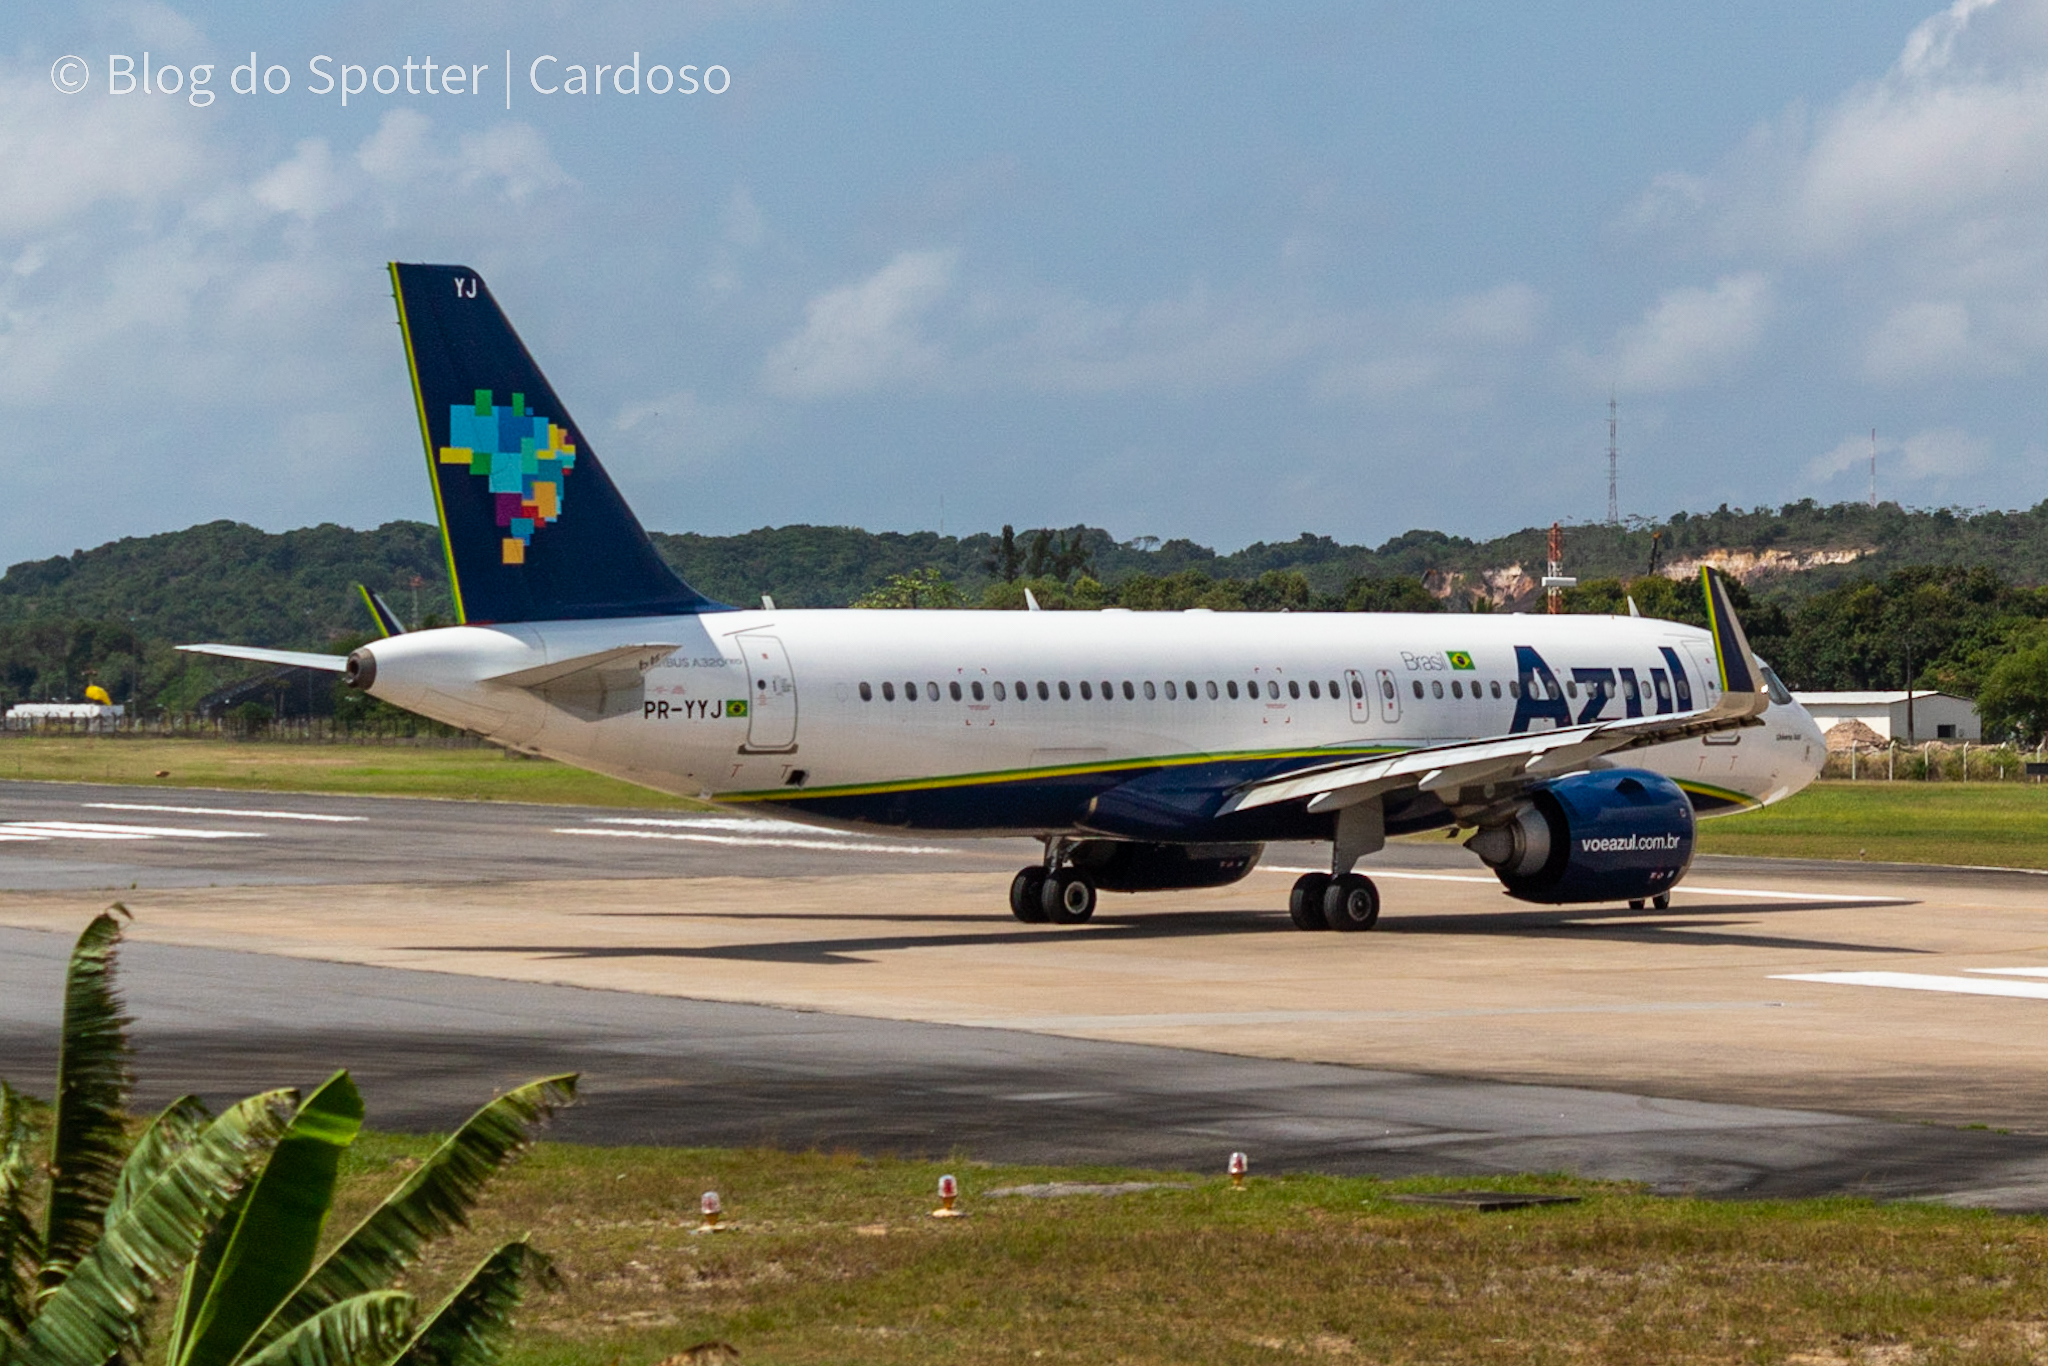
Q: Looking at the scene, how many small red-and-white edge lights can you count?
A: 3